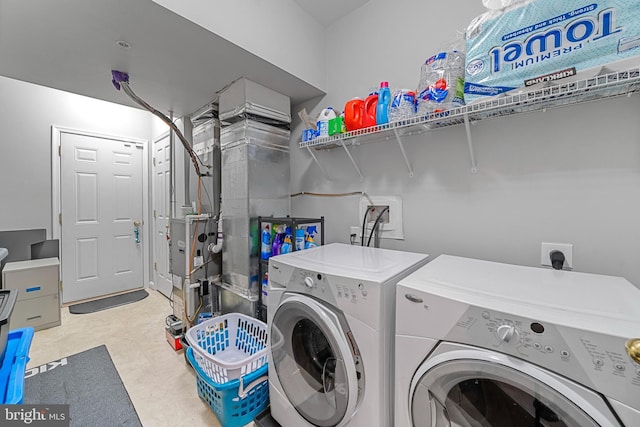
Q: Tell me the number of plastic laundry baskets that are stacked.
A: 2